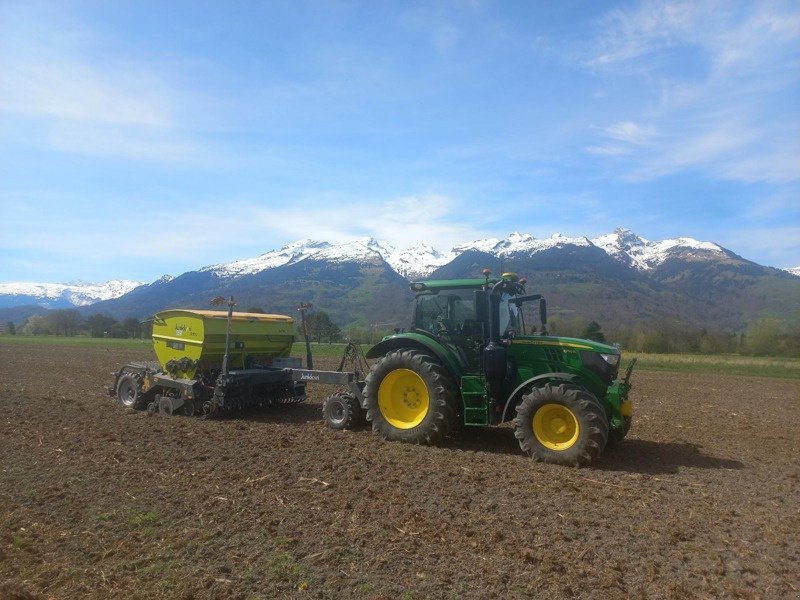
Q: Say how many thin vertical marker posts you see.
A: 2